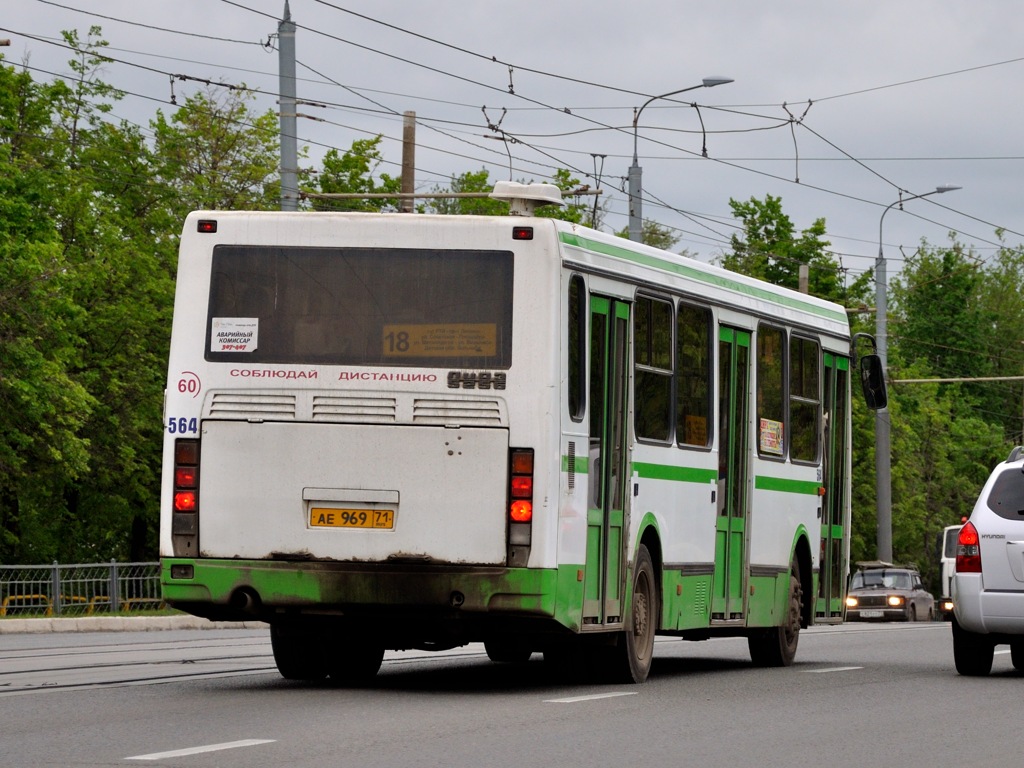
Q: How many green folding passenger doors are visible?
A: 3